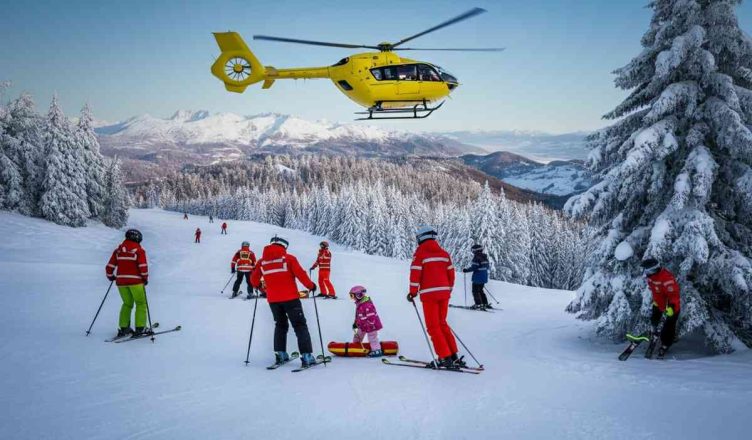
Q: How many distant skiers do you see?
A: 4